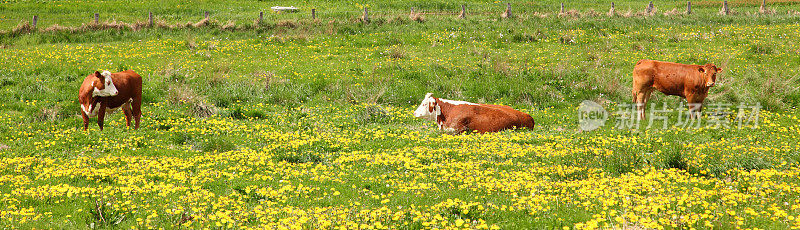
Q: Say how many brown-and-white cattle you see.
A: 2